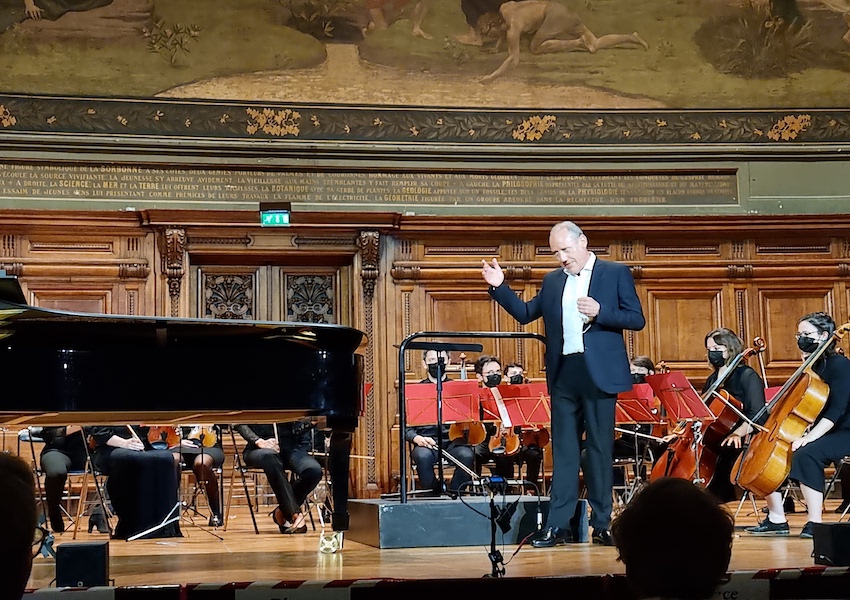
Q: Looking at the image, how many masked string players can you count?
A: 6